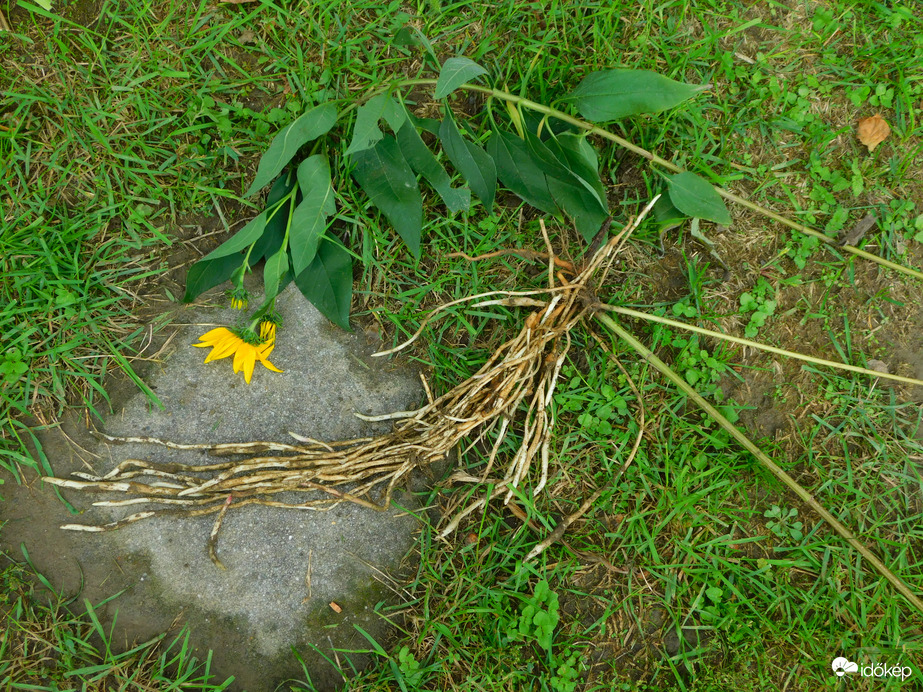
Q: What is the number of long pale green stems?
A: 3